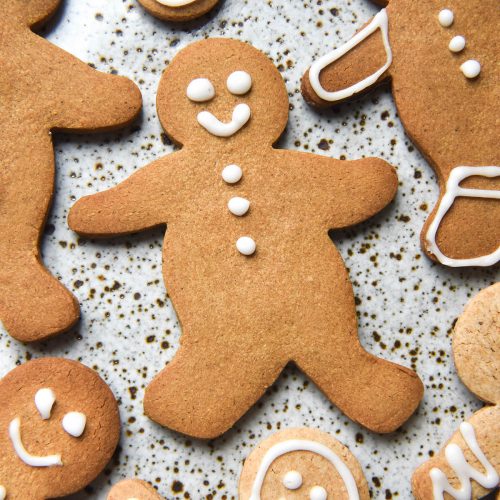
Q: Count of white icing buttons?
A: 6